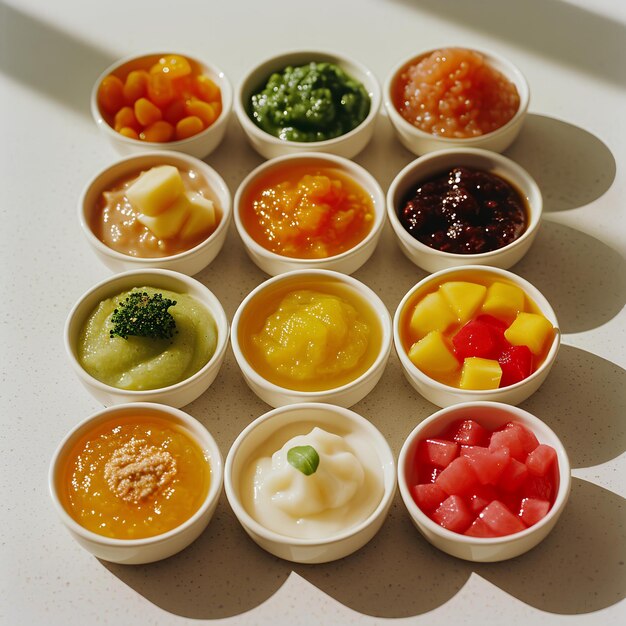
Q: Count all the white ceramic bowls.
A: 12